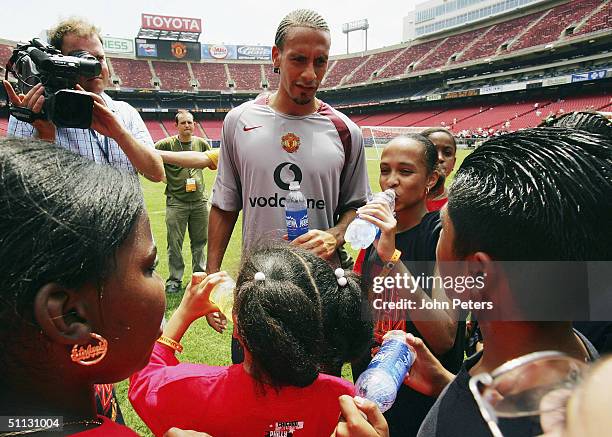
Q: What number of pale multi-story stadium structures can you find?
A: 1